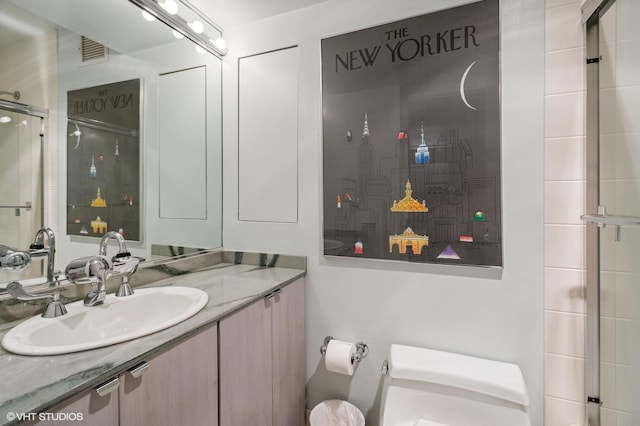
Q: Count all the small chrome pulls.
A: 4